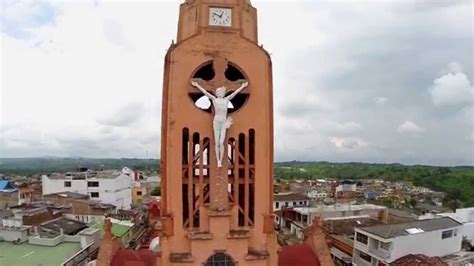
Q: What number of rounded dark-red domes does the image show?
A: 2